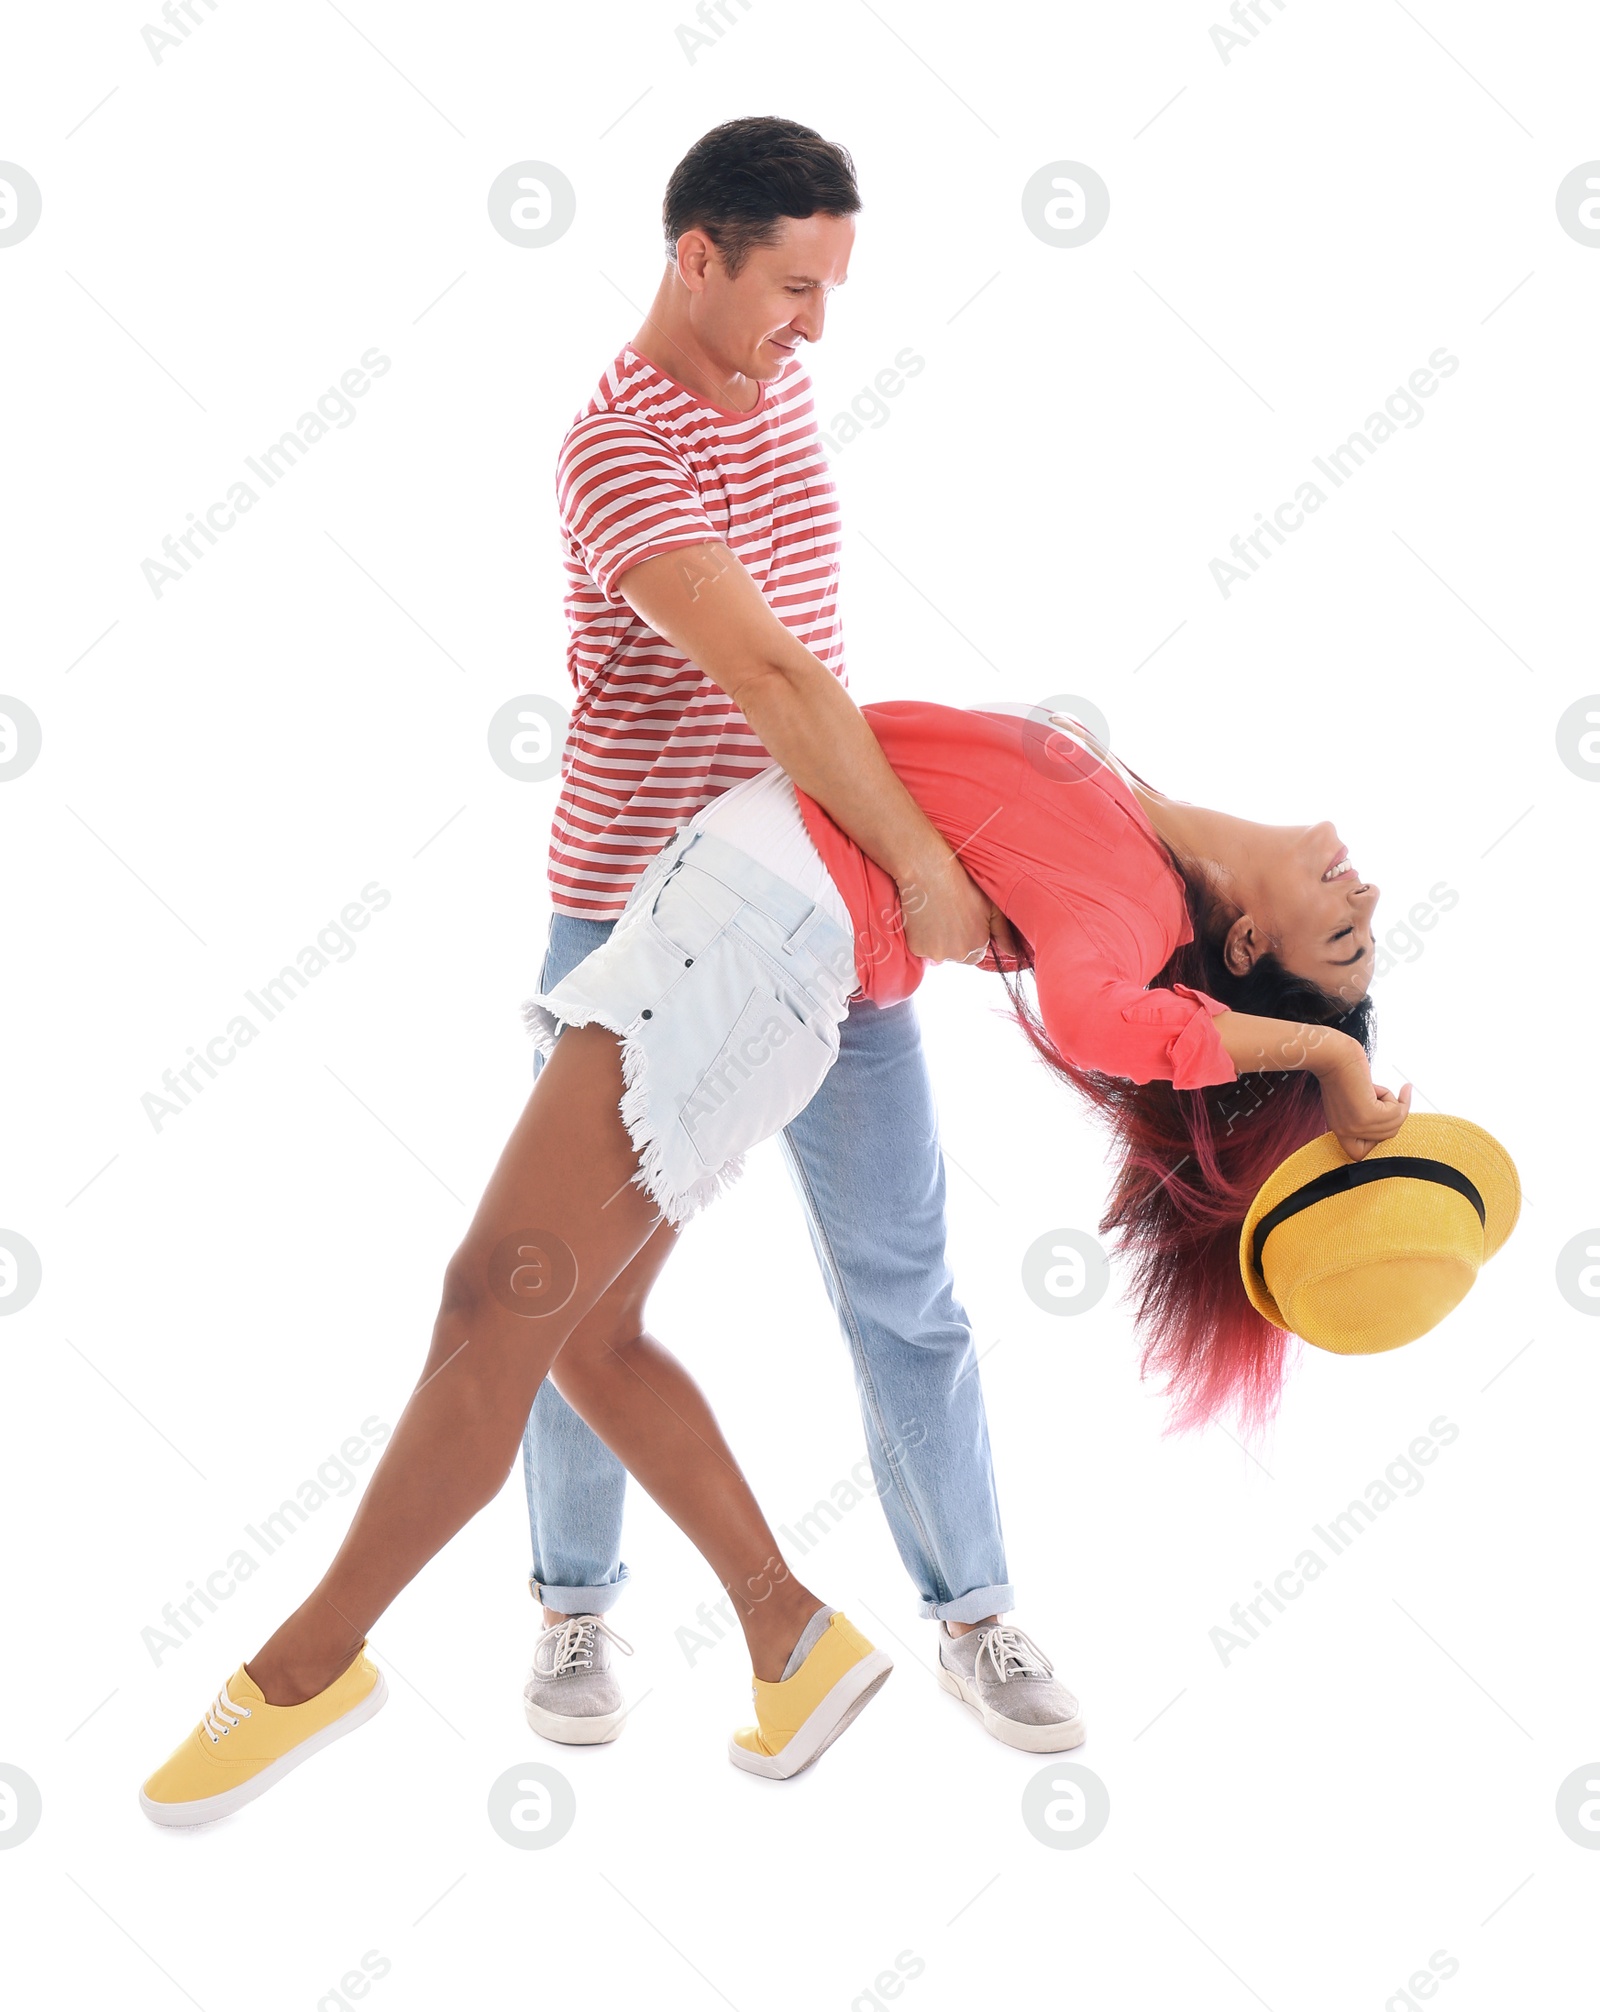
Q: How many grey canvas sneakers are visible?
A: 2